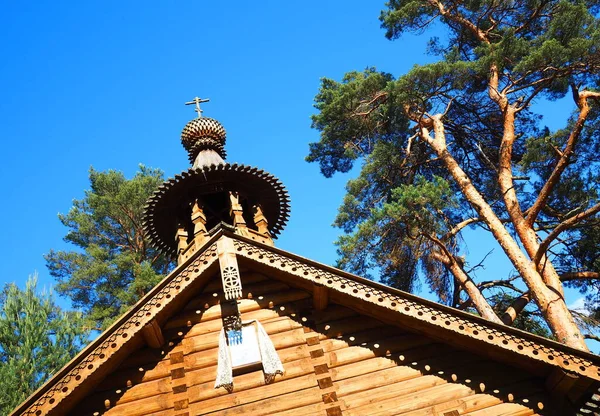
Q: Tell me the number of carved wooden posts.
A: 4